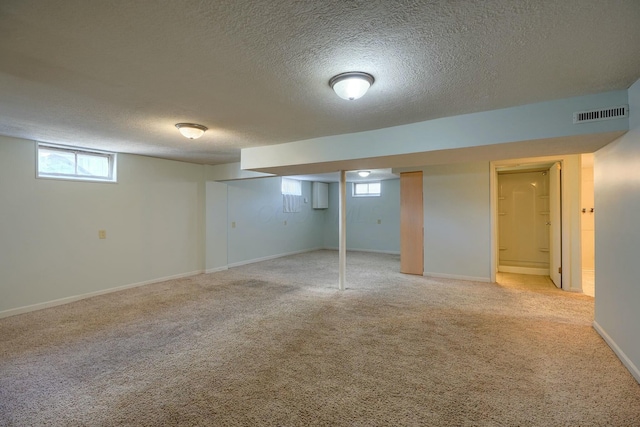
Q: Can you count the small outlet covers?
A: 4